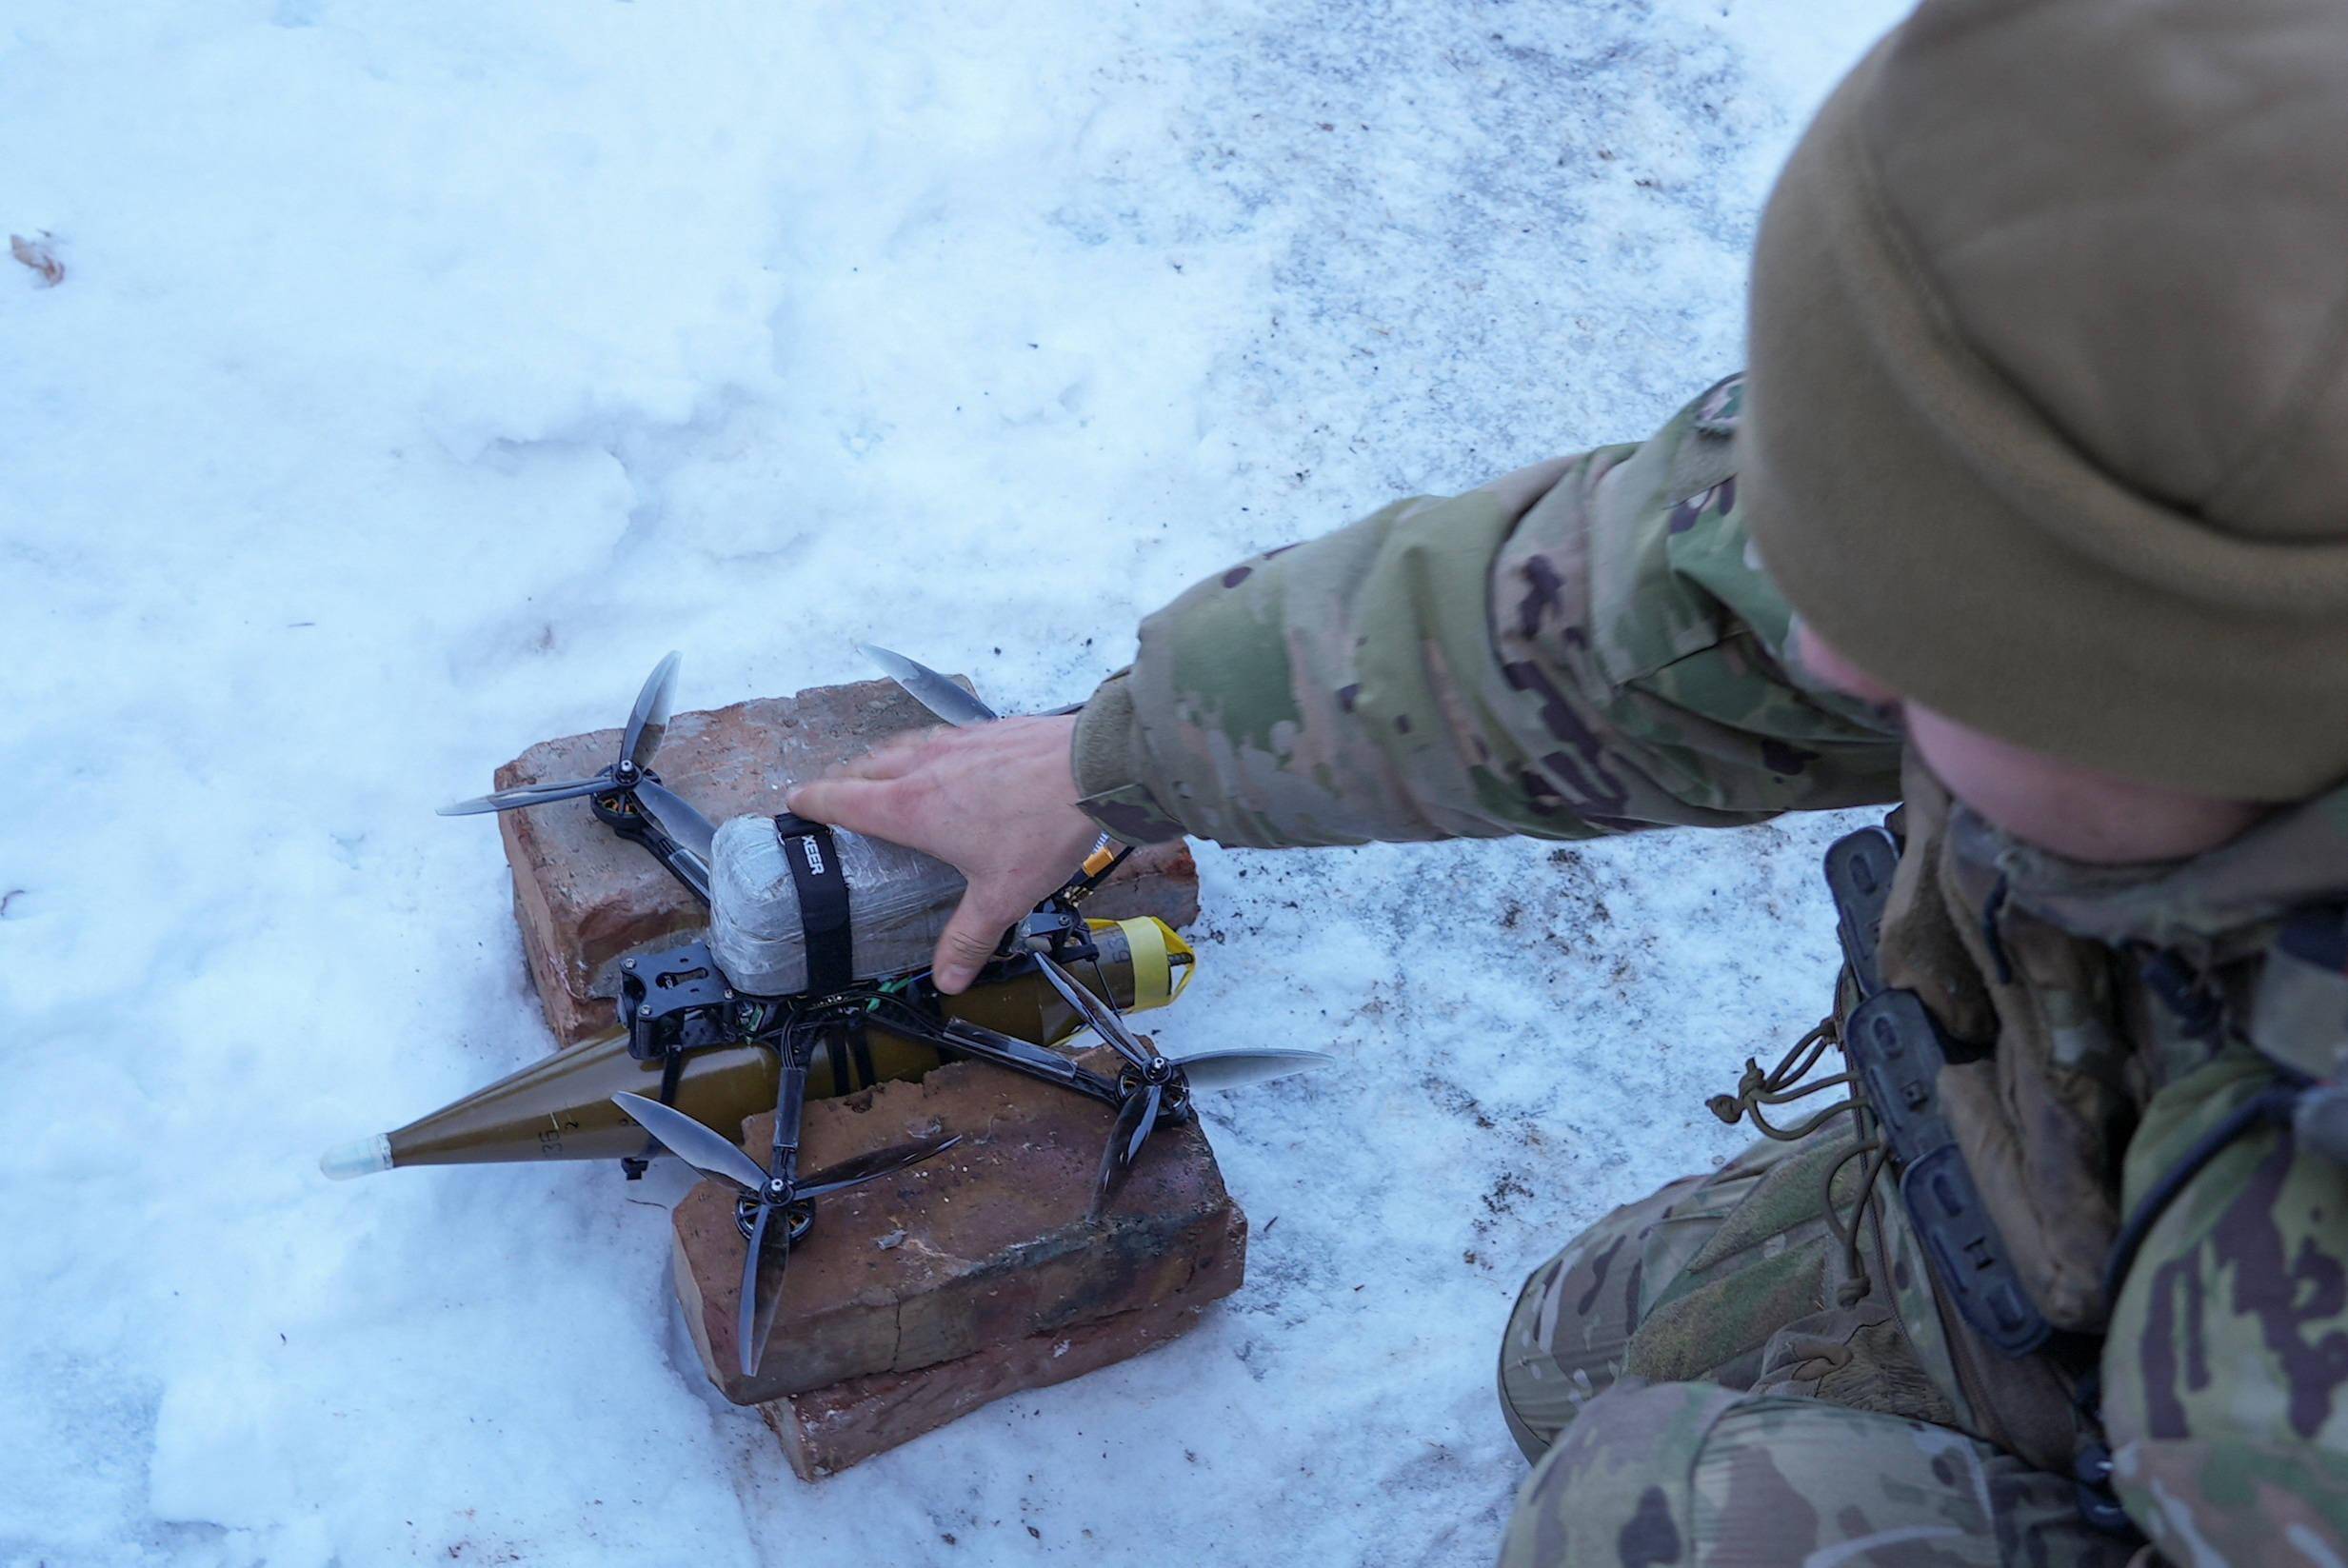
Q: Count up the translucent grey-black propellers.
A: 4